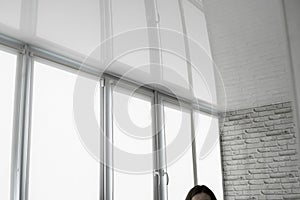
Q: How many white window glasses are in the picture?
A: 5